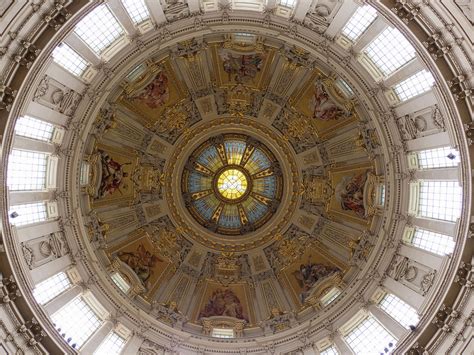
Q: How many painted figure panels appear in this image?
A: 8